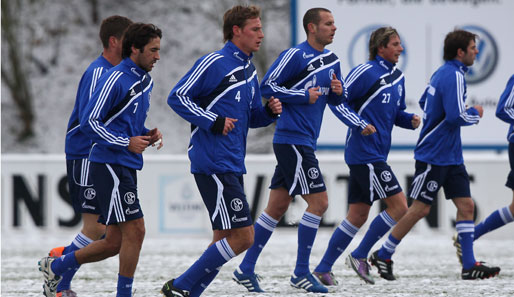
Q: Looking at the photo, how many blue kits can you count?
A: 7